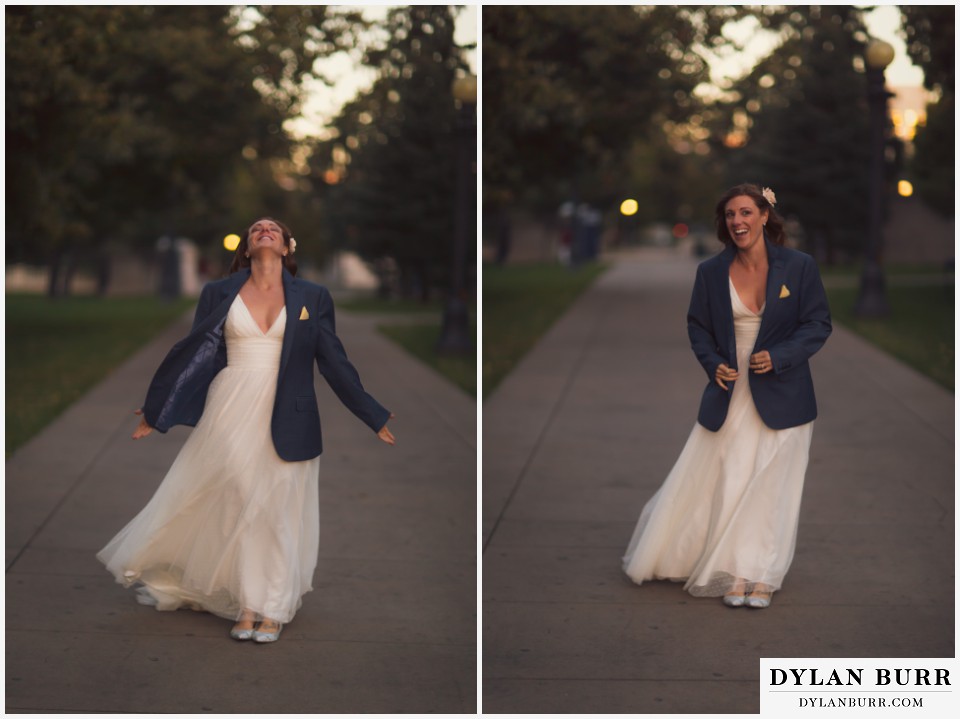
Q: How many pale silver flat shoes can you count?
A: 4